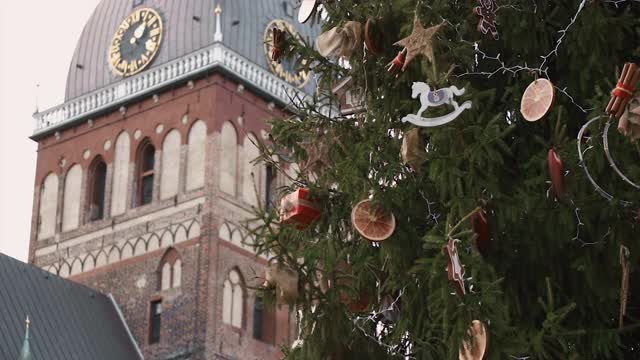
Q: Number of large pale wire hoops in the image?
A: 2